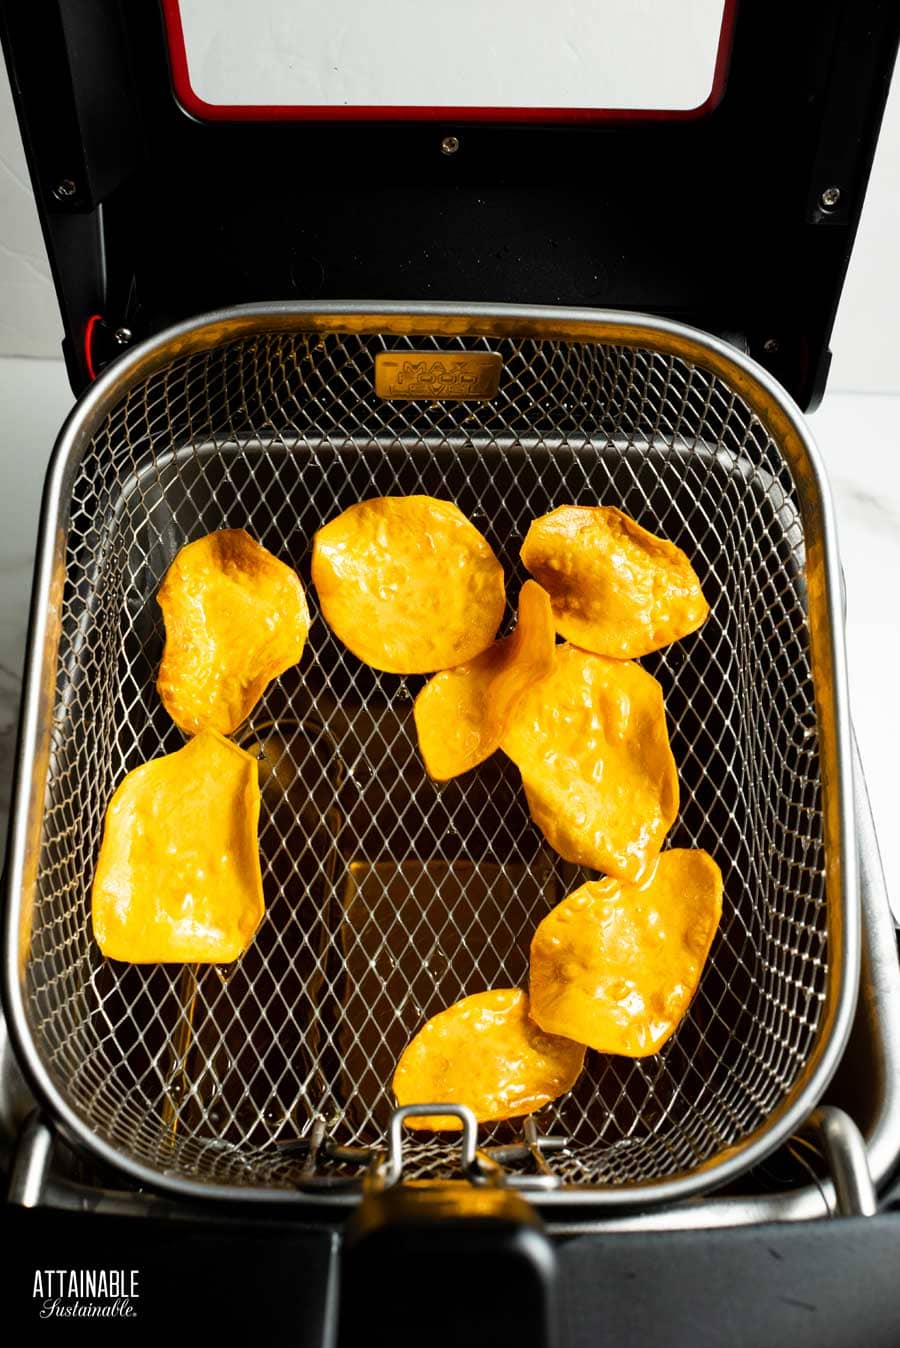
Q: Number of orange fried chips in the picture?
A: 8